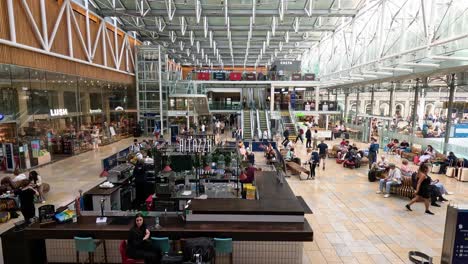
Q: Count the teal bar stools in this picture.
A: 3